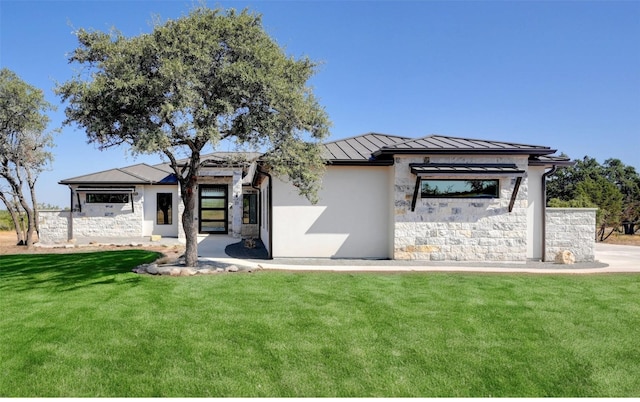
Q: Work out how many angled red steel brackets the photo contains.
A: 0